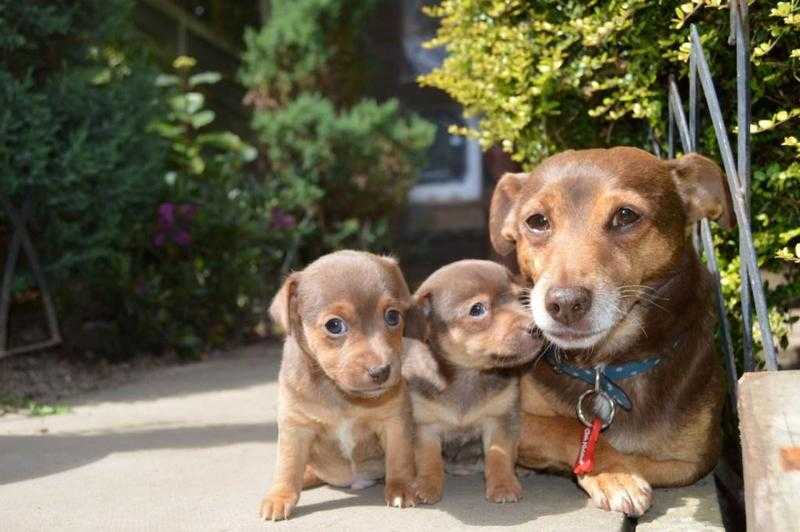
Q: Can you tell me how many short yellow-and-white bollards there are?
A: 0